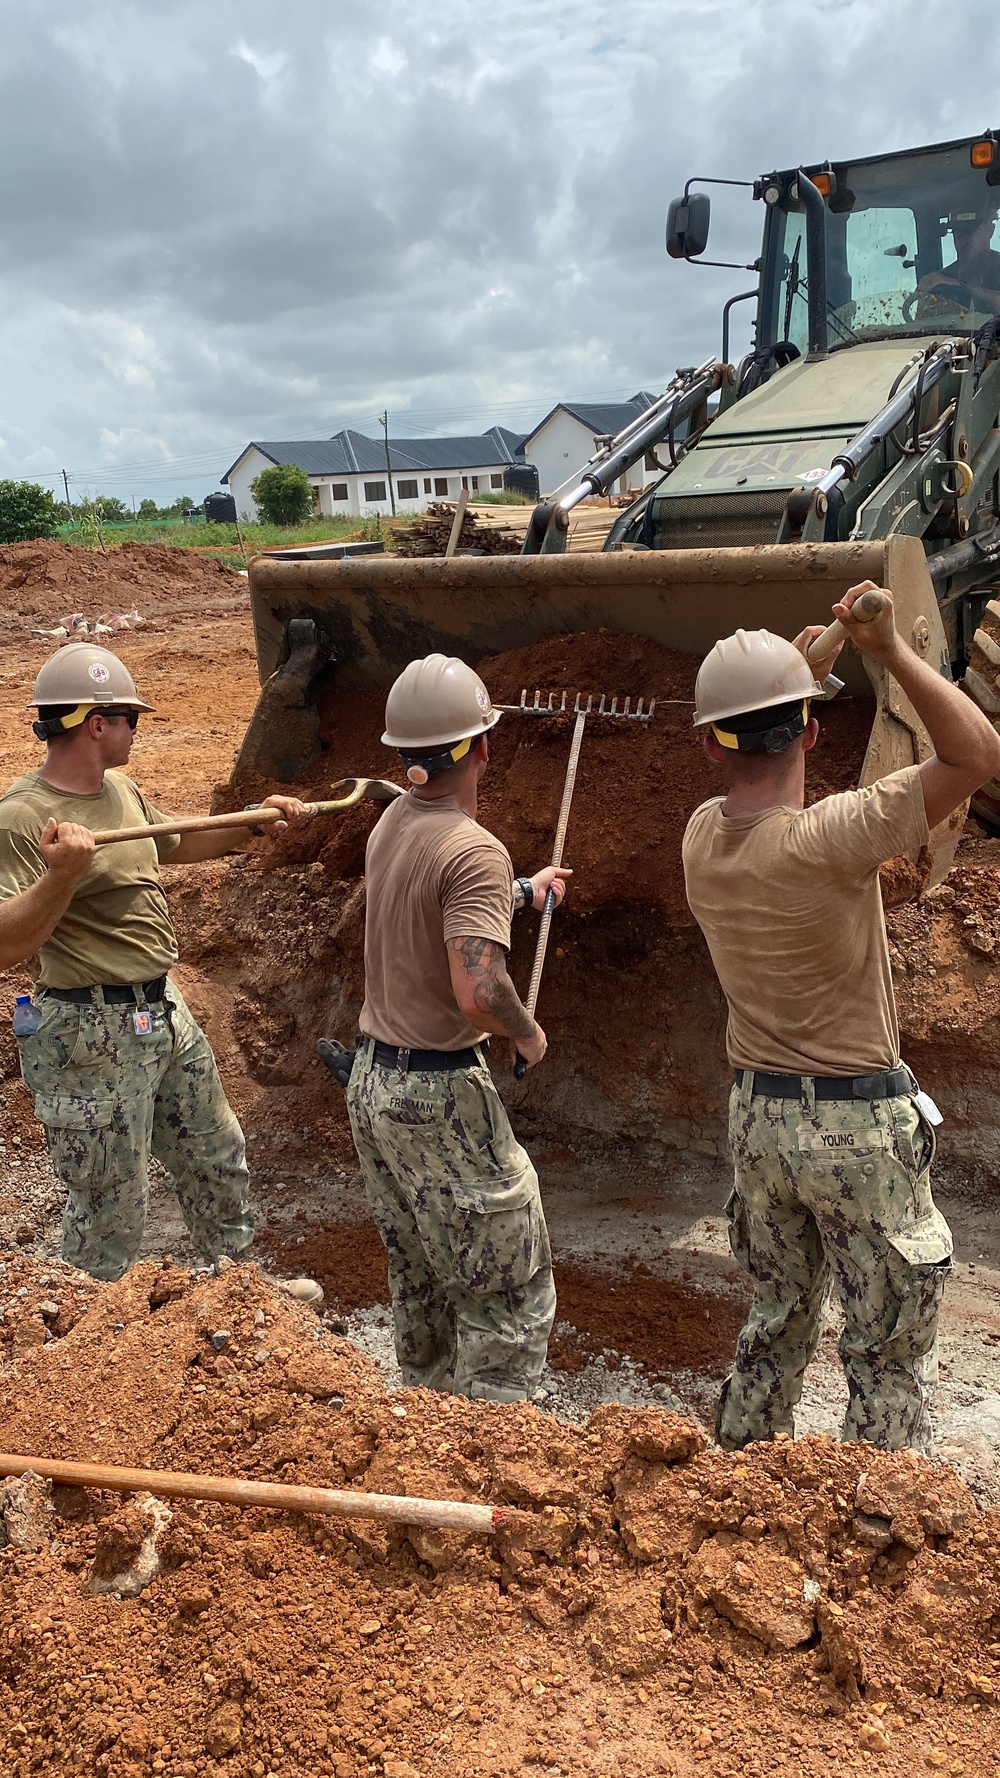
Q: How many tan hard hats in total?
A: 3